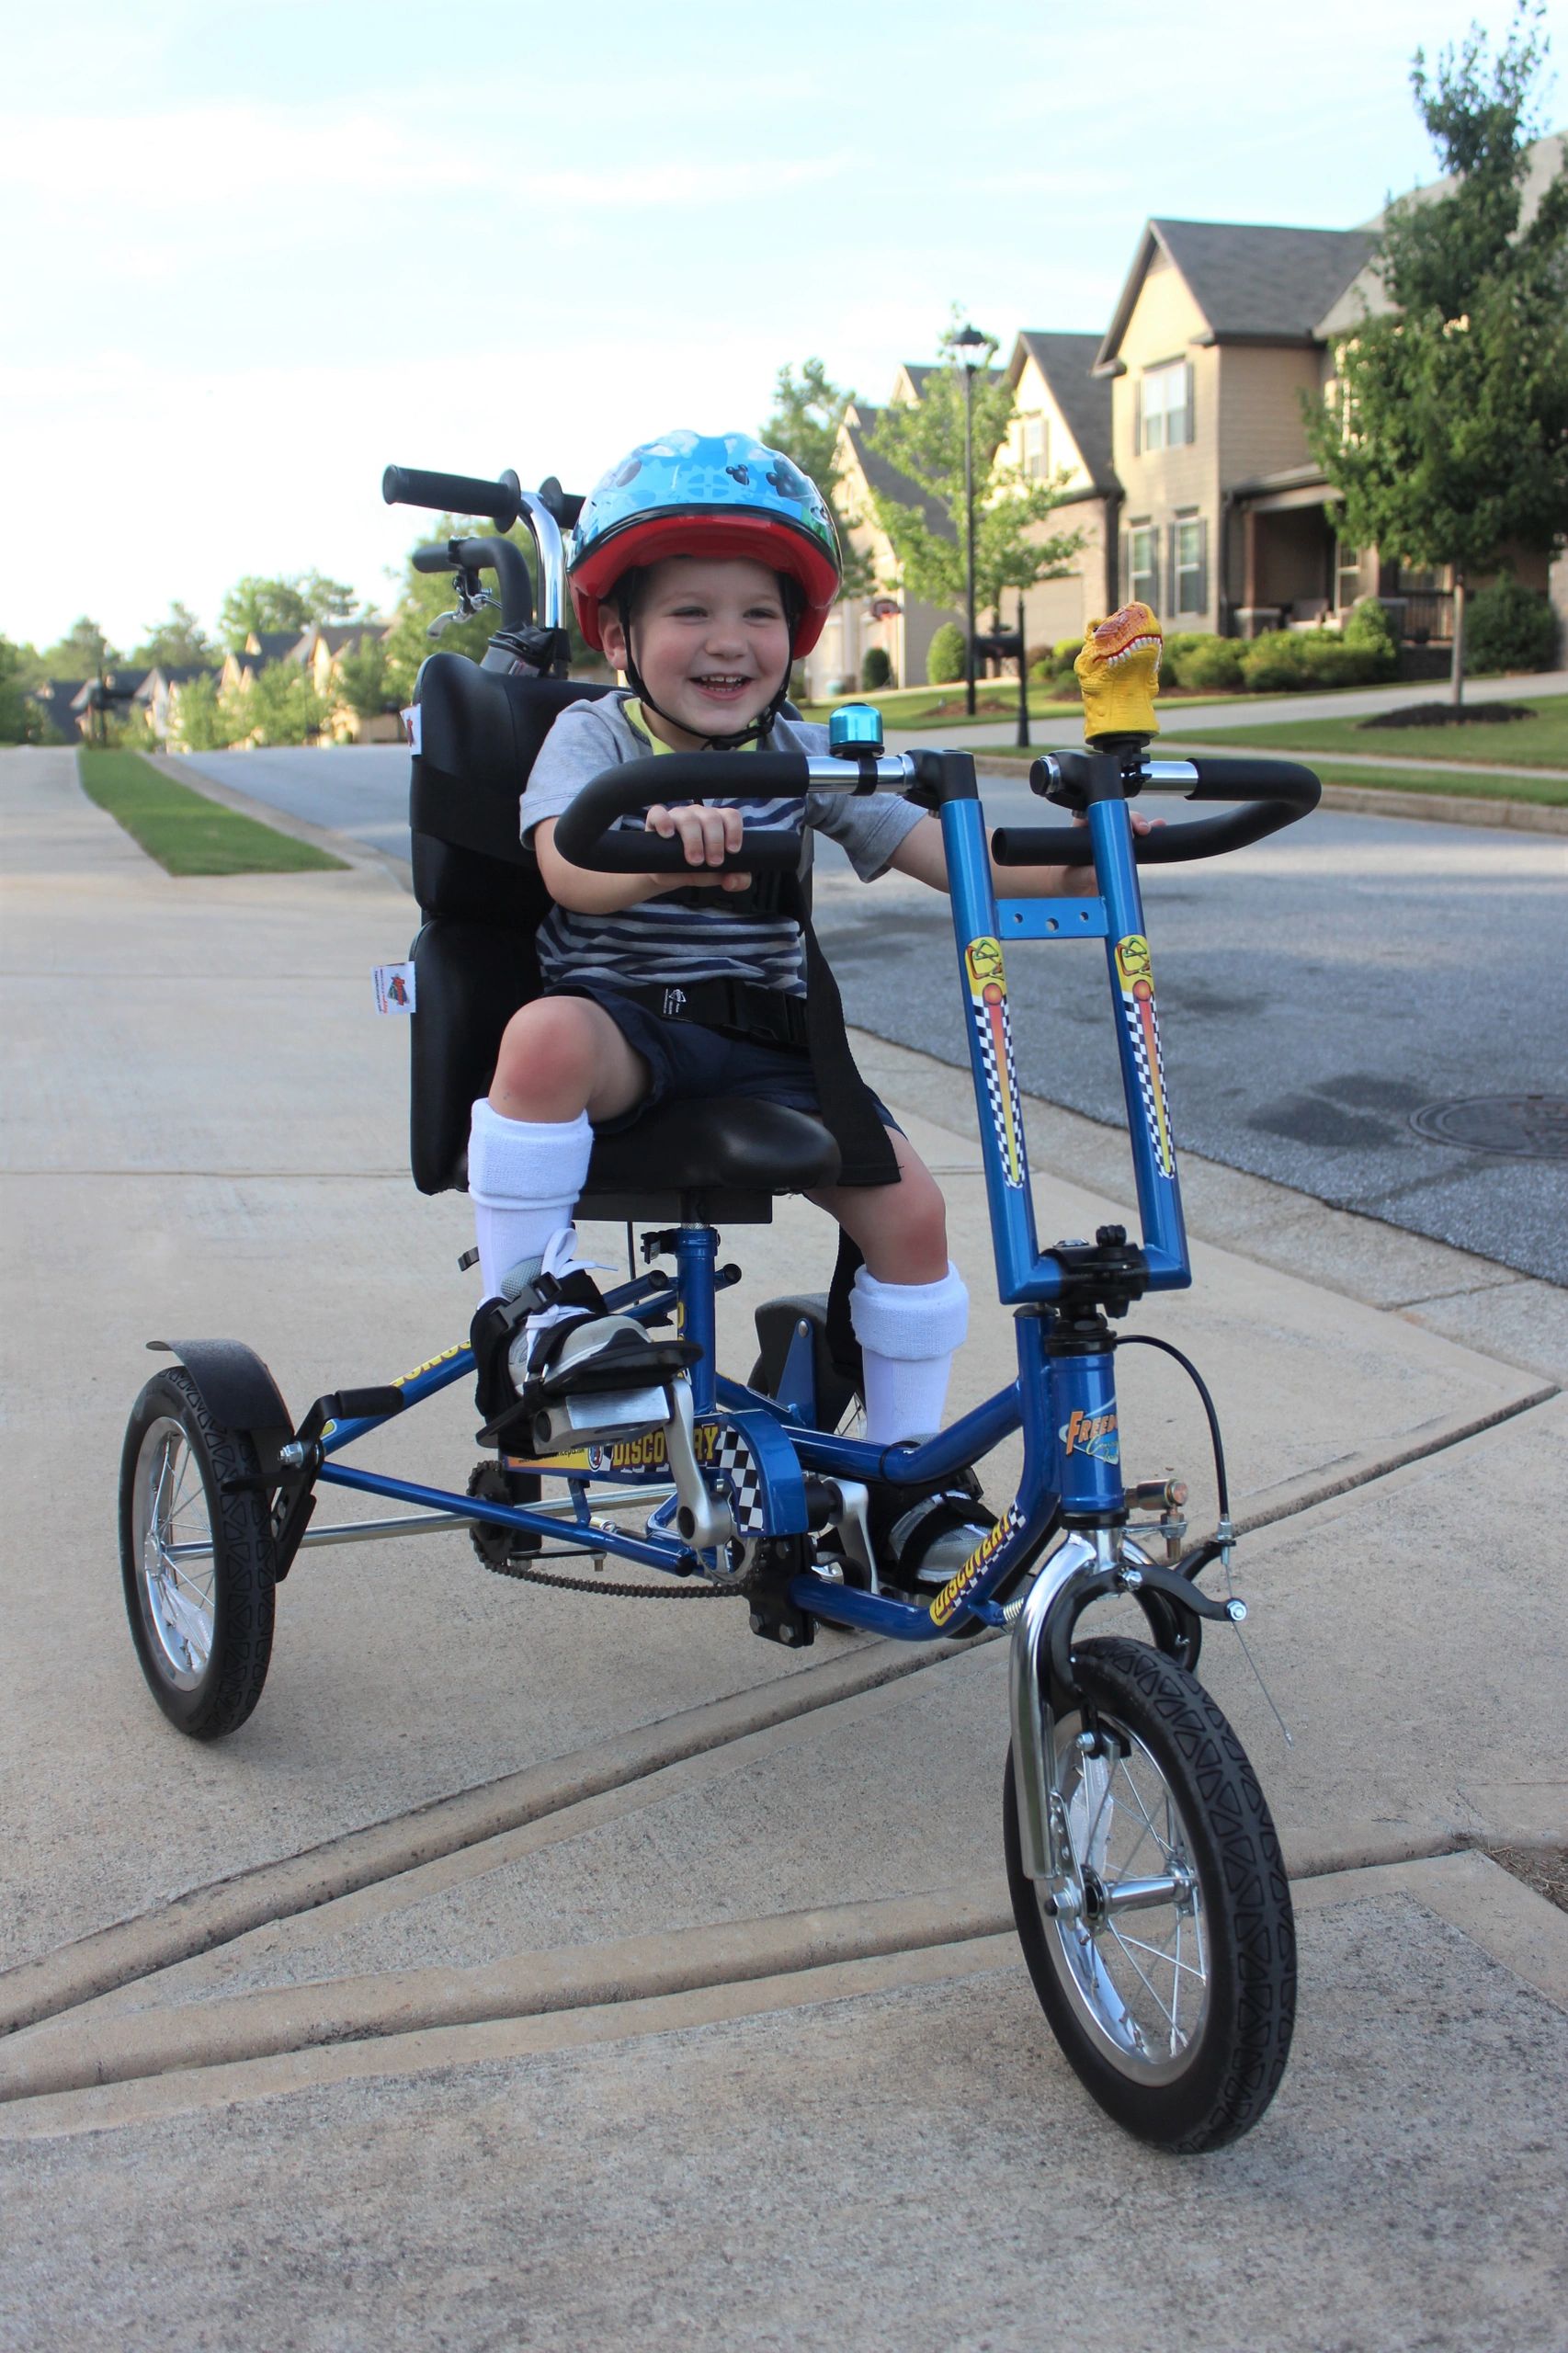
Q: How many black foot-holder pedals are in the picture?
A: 2